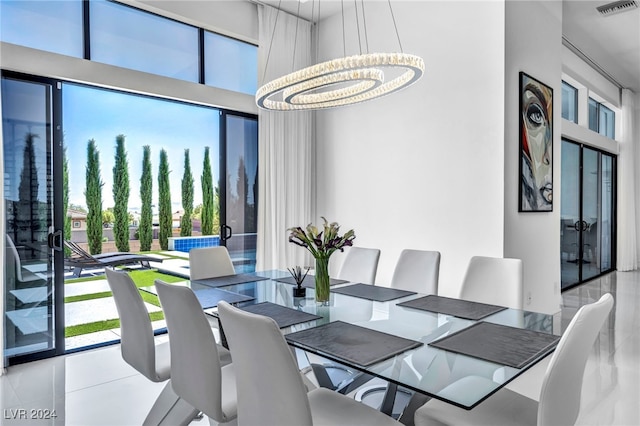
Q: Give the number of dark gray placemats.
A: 8